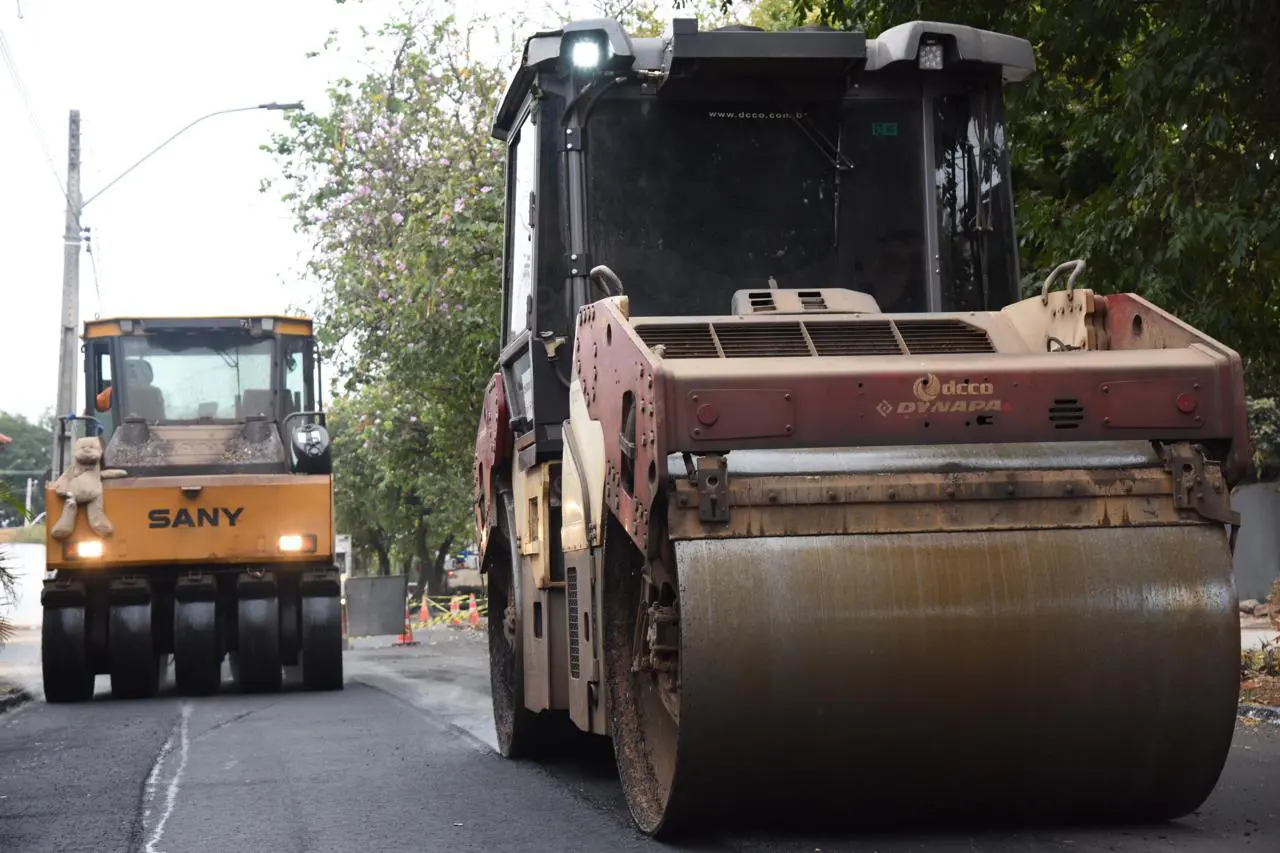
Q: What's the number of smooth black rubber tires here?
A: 5